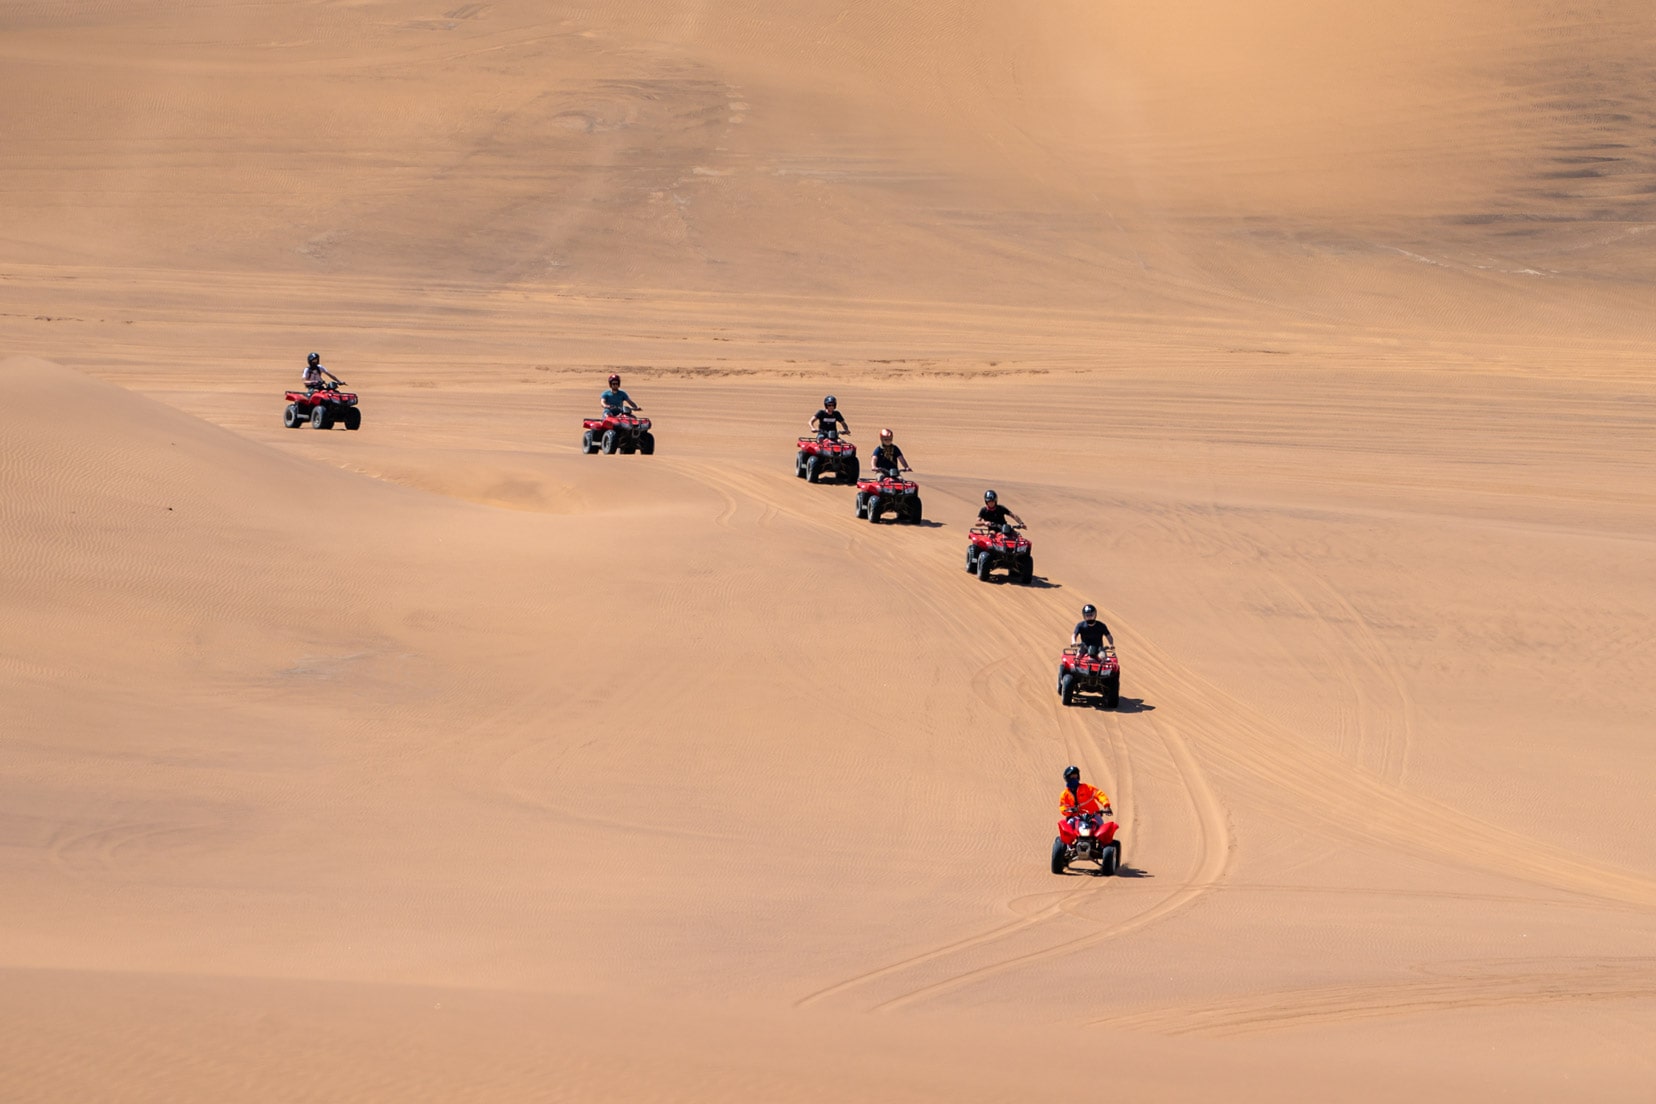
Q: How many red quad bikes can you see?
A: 7